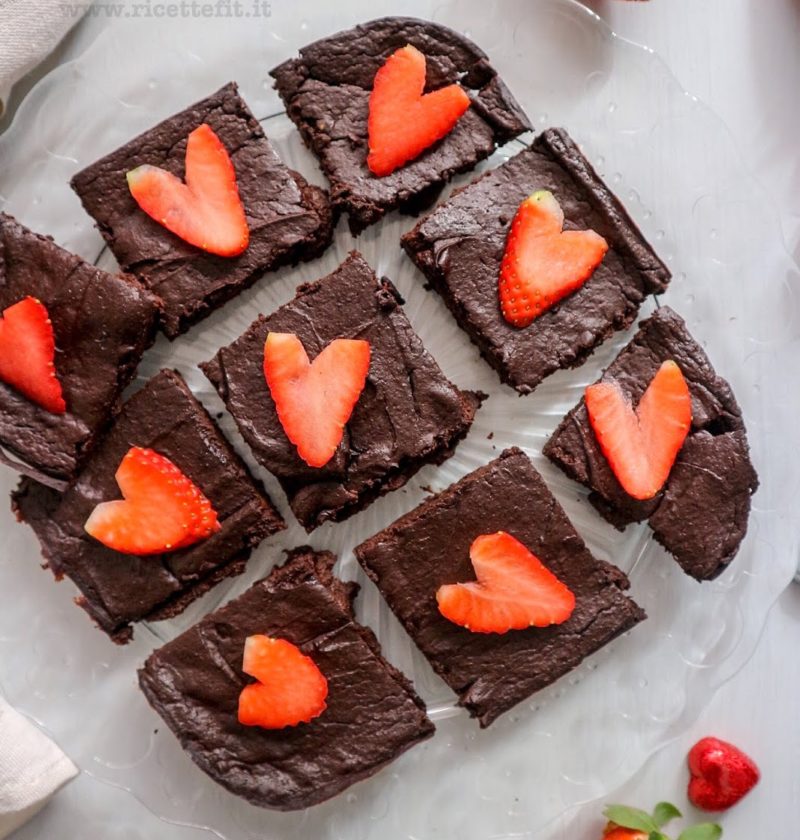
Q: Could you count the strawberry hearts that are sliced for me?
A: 9